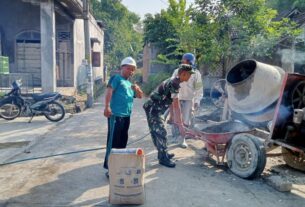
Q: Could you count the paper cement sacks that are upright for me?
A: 1